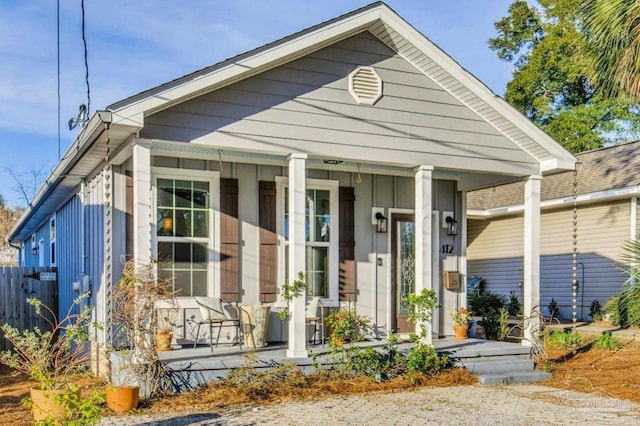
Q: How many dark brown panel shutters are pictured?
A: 4